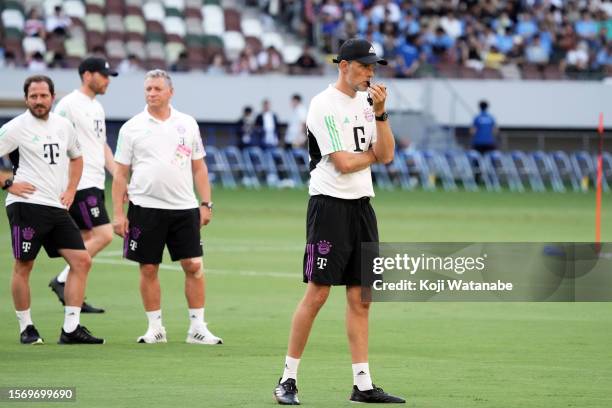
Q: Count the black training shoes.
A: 6